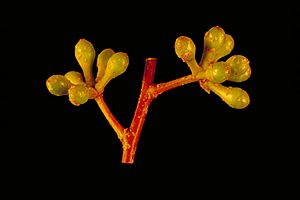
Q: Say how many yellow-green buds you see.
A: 12